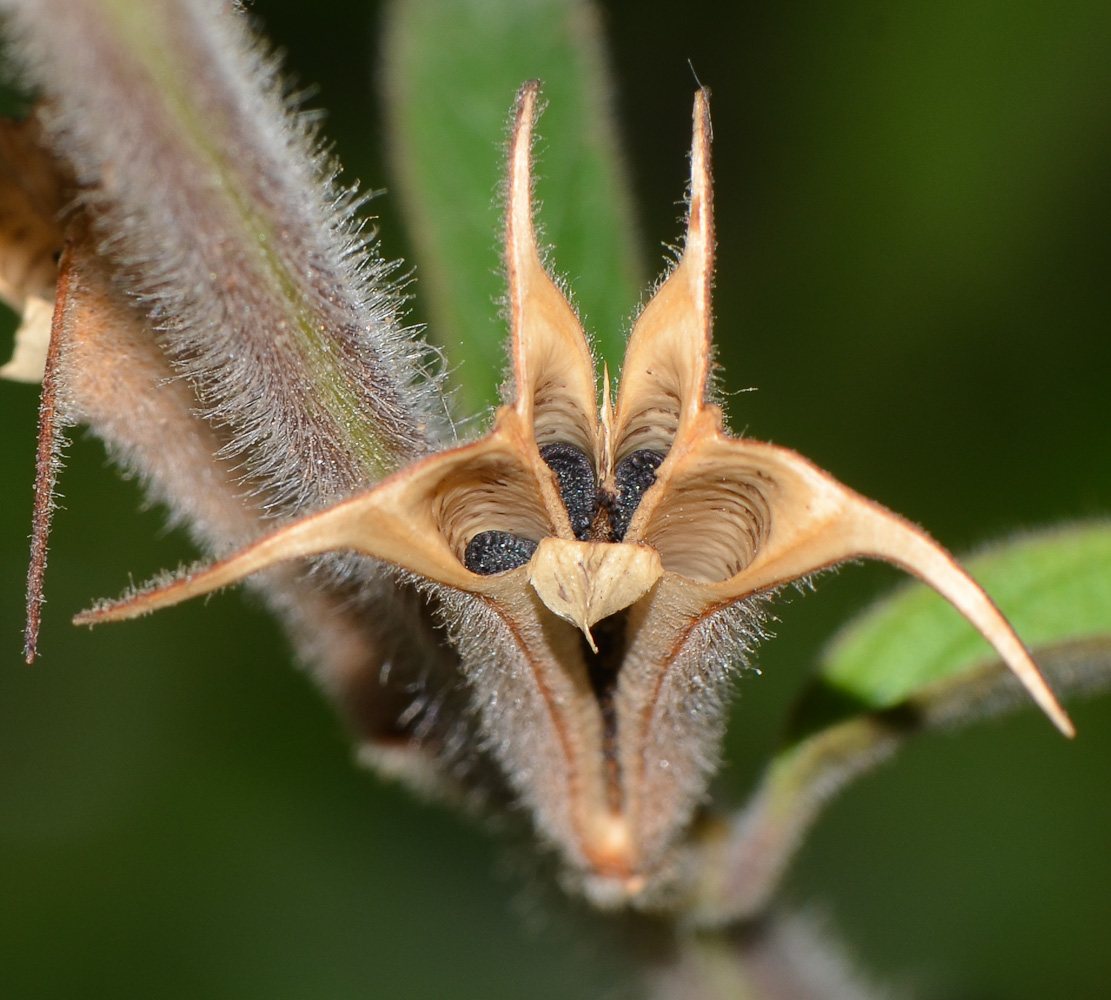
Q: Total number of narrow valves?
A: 4